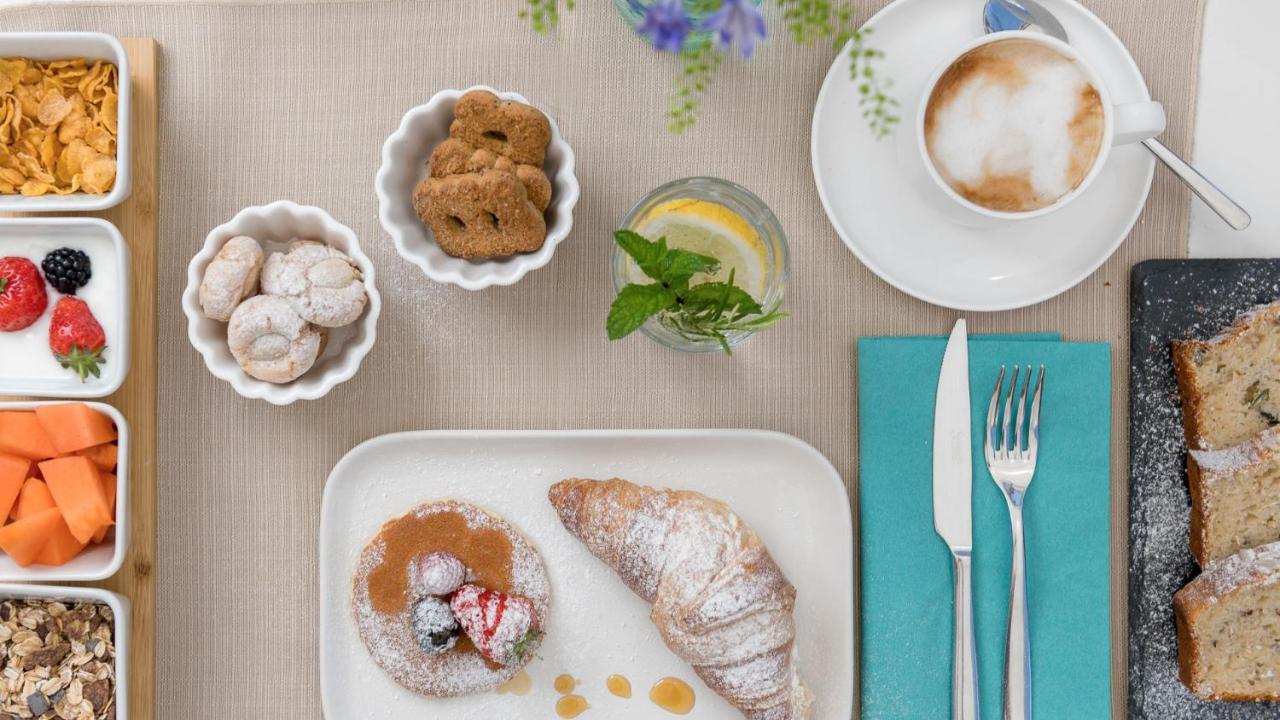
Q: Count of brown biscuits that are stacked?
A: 3